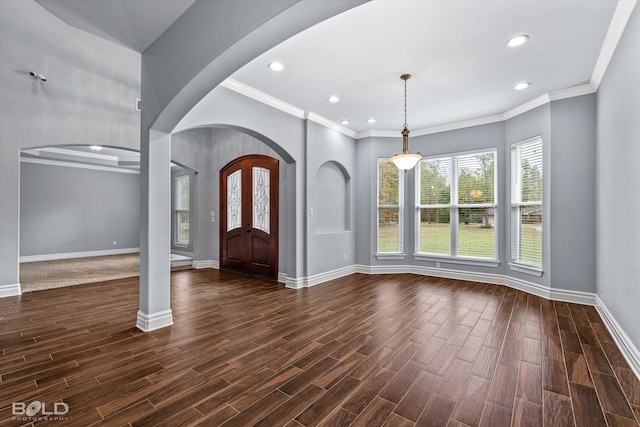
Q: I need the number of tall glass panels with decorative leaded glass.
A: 2